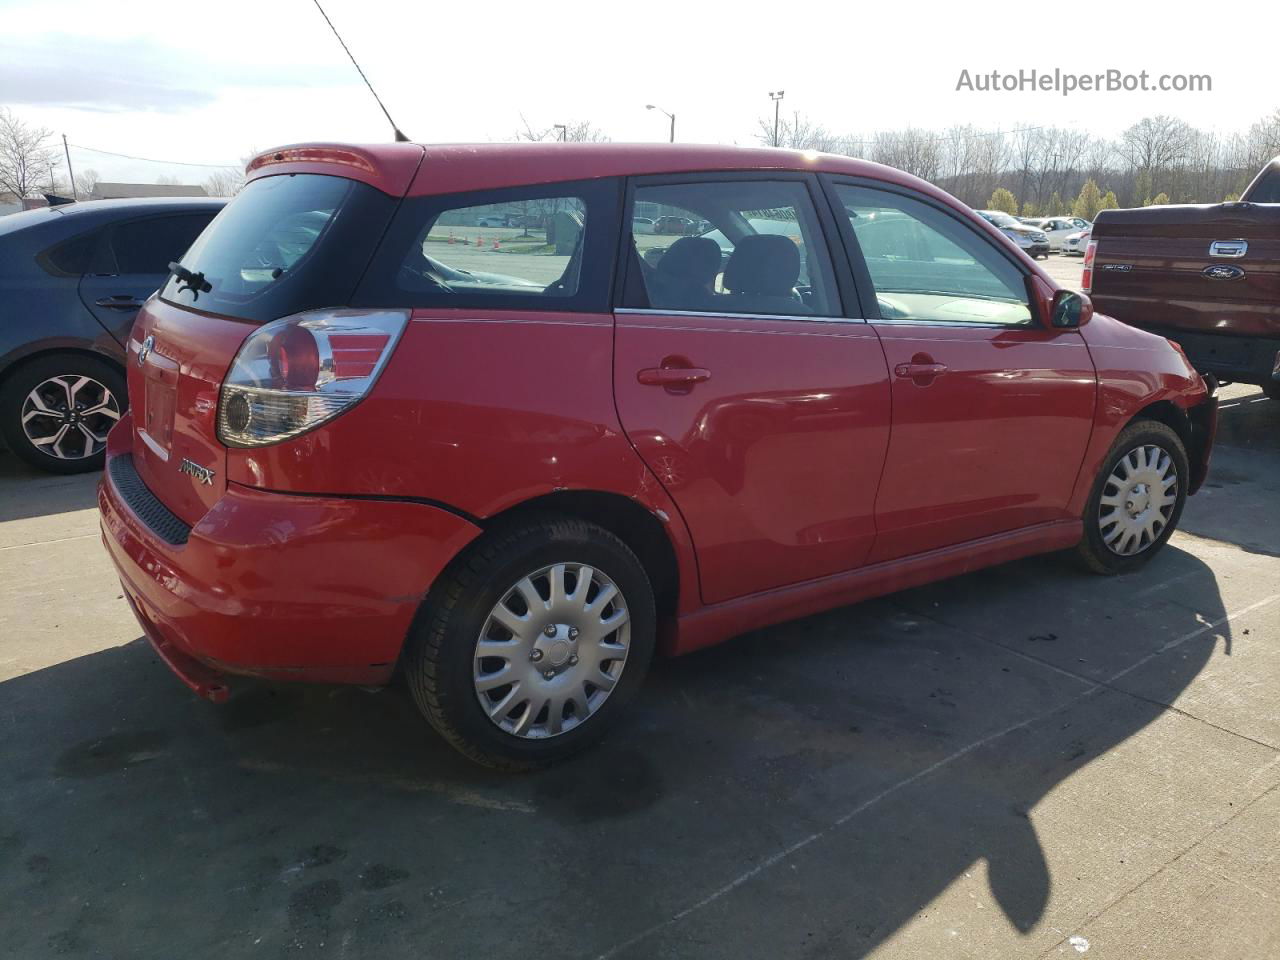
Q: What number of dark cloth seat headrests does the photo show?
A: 2